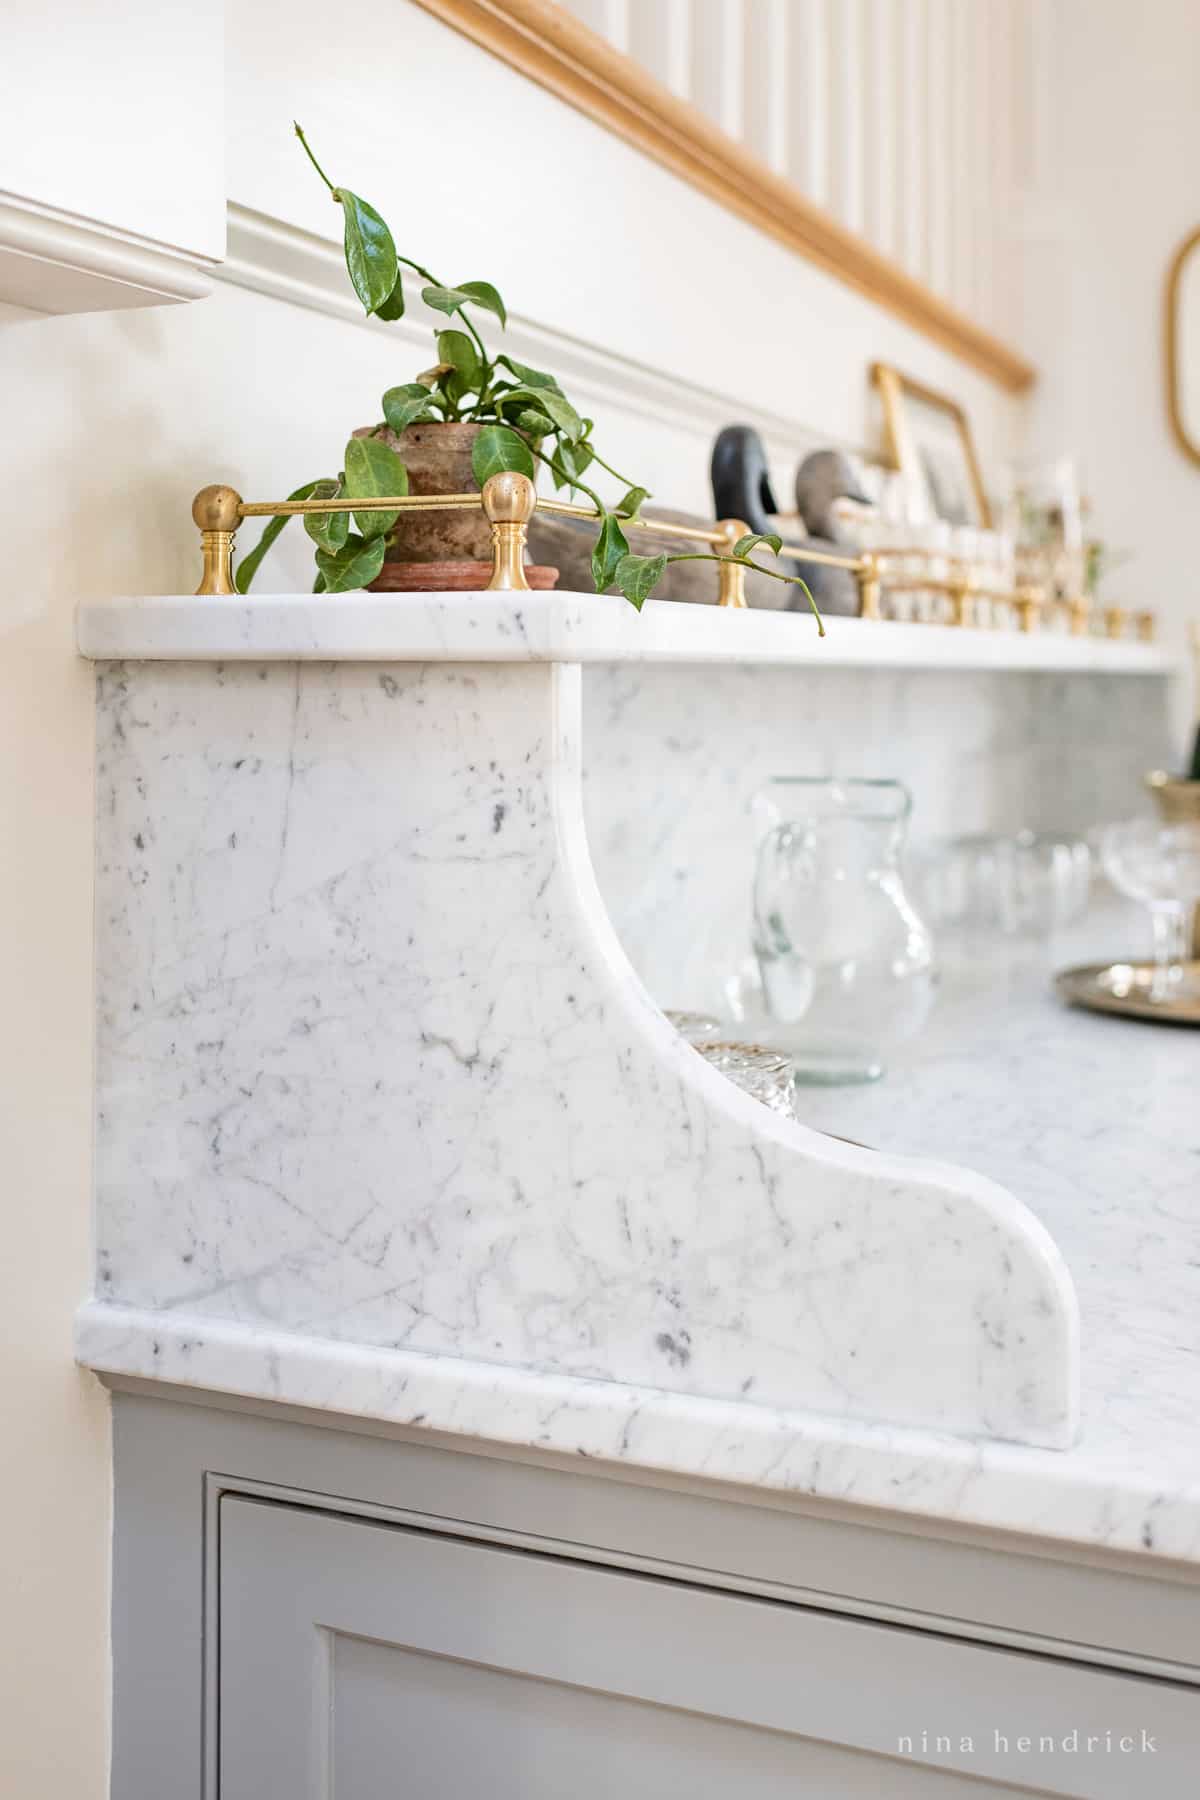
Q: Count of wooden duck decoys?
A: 2